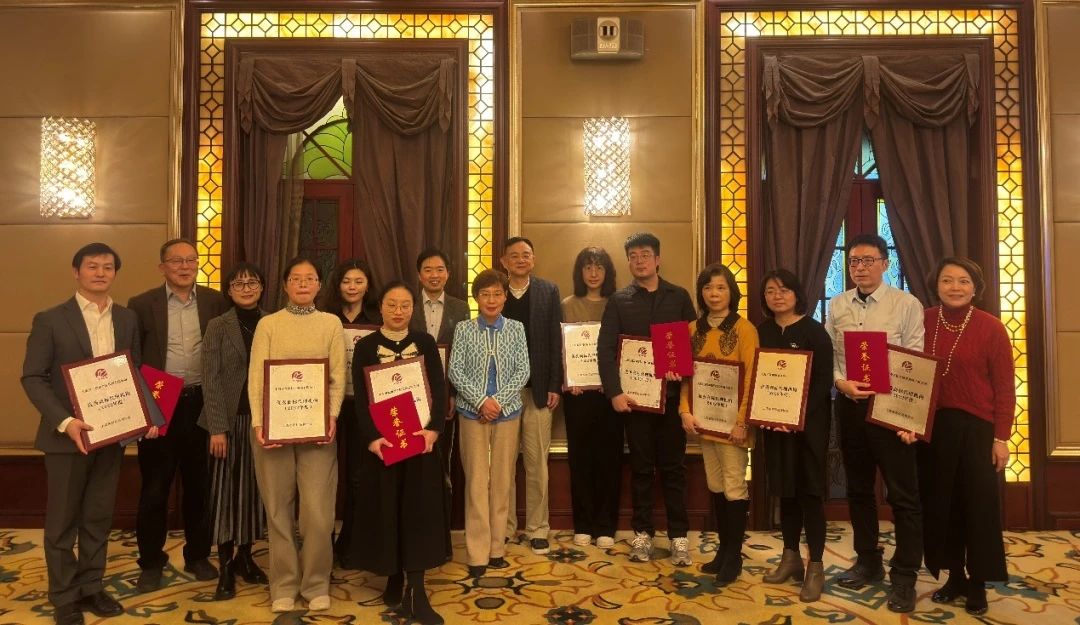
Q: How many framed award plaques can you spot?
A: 10